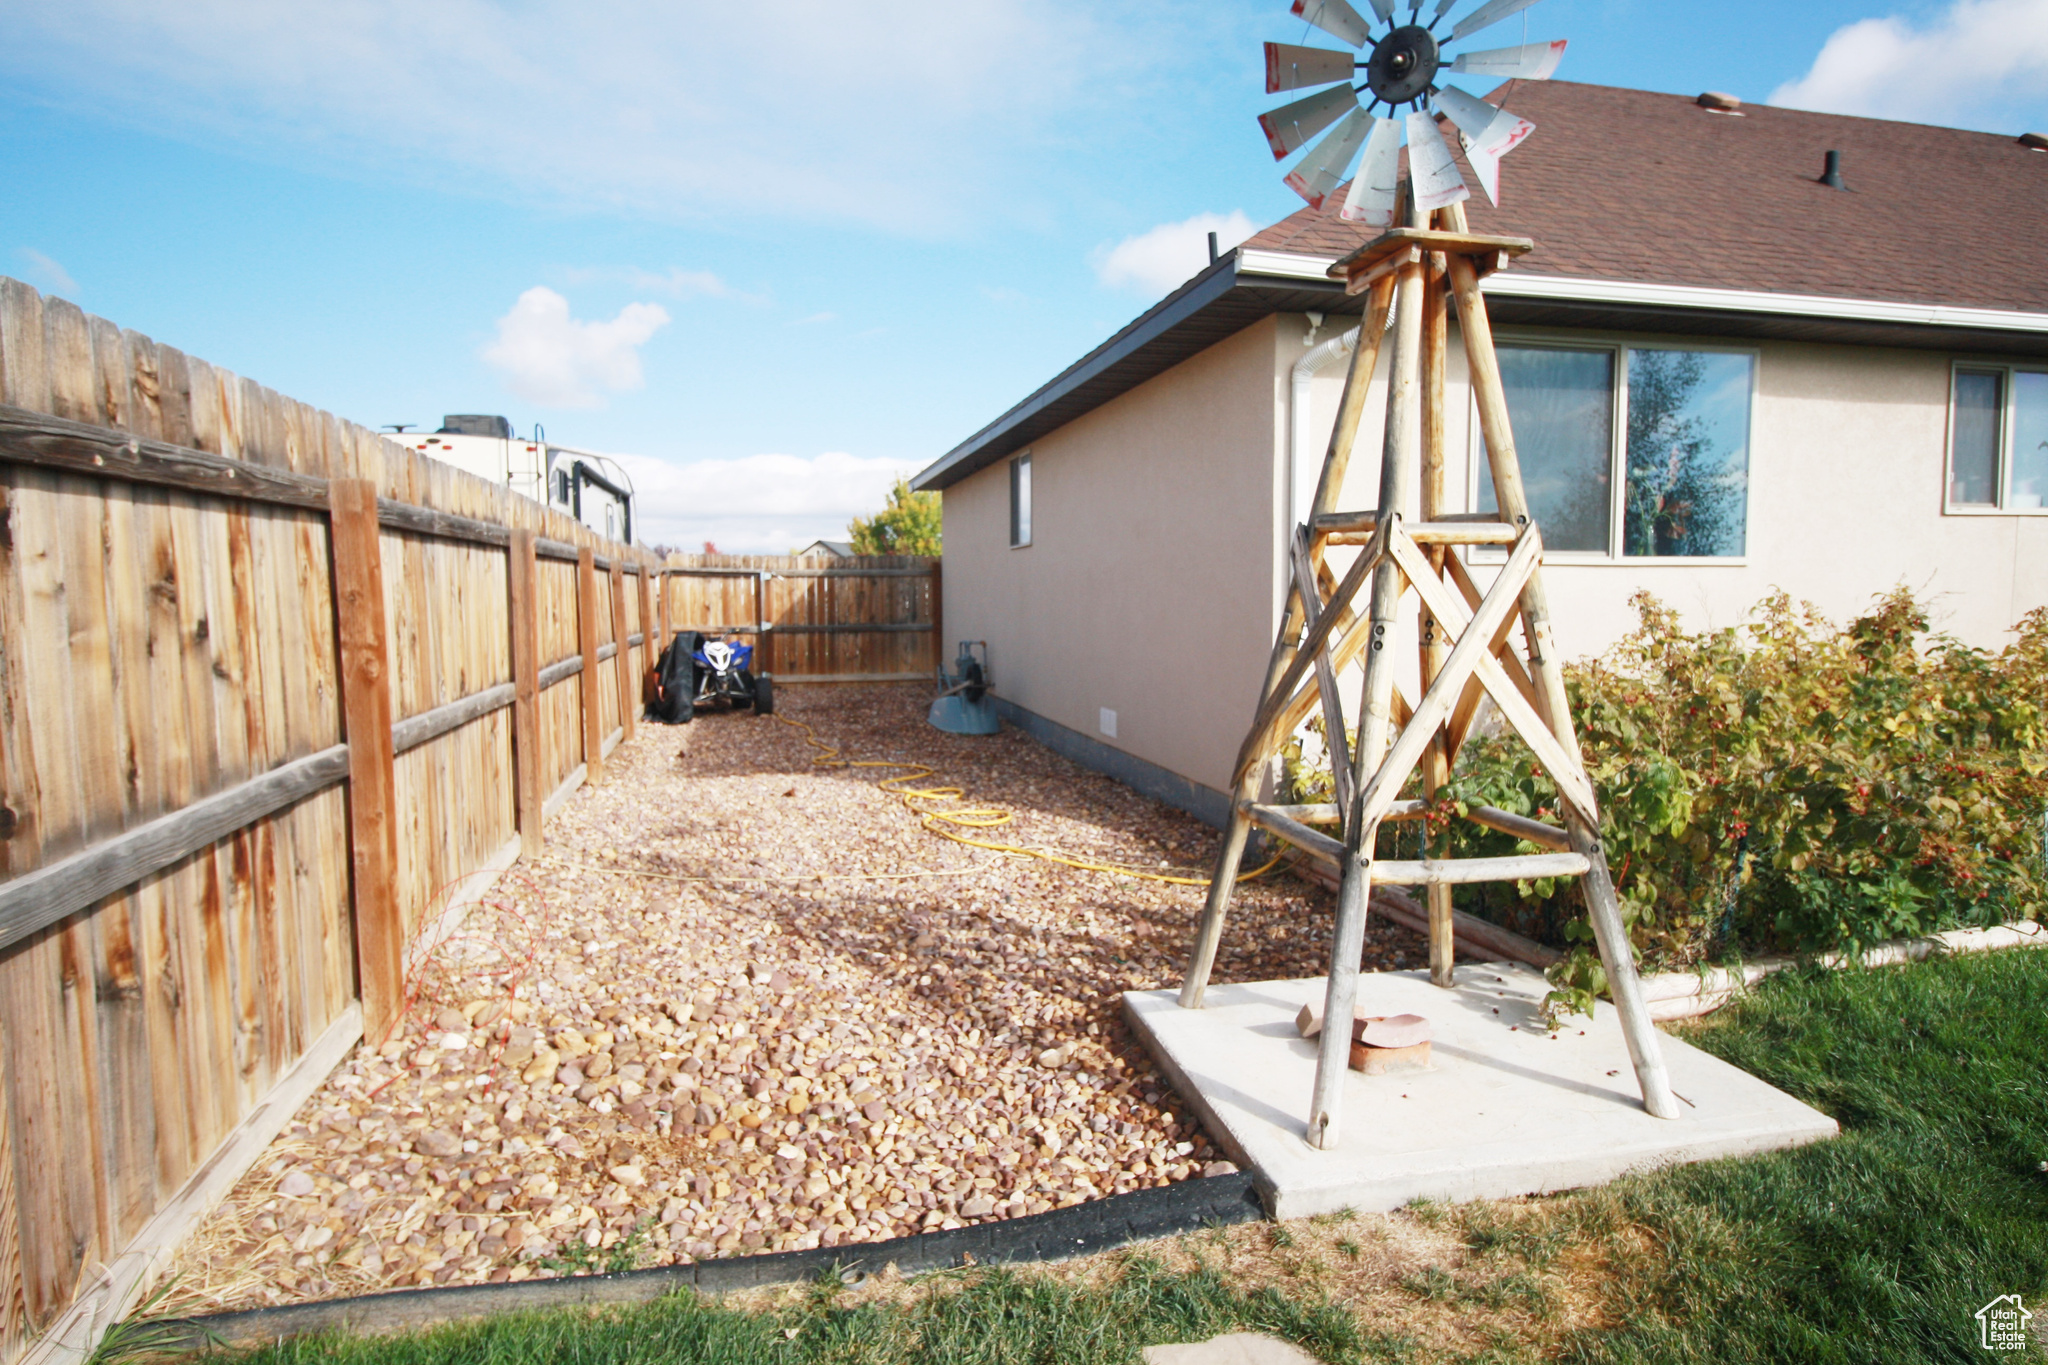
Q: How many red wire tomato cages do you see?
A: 1